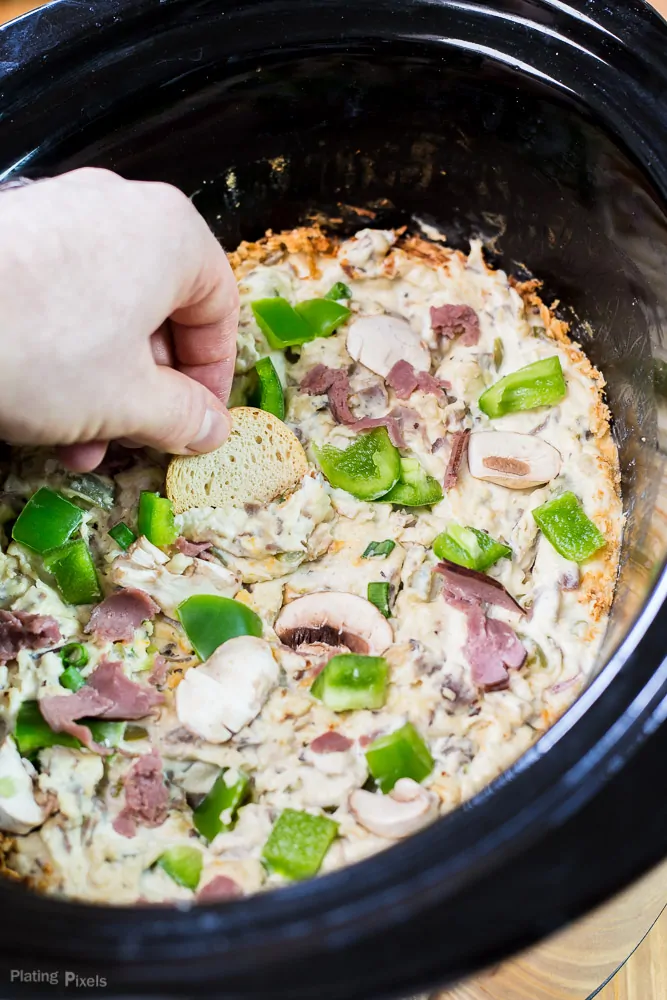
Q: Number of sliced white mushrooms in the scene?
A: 7